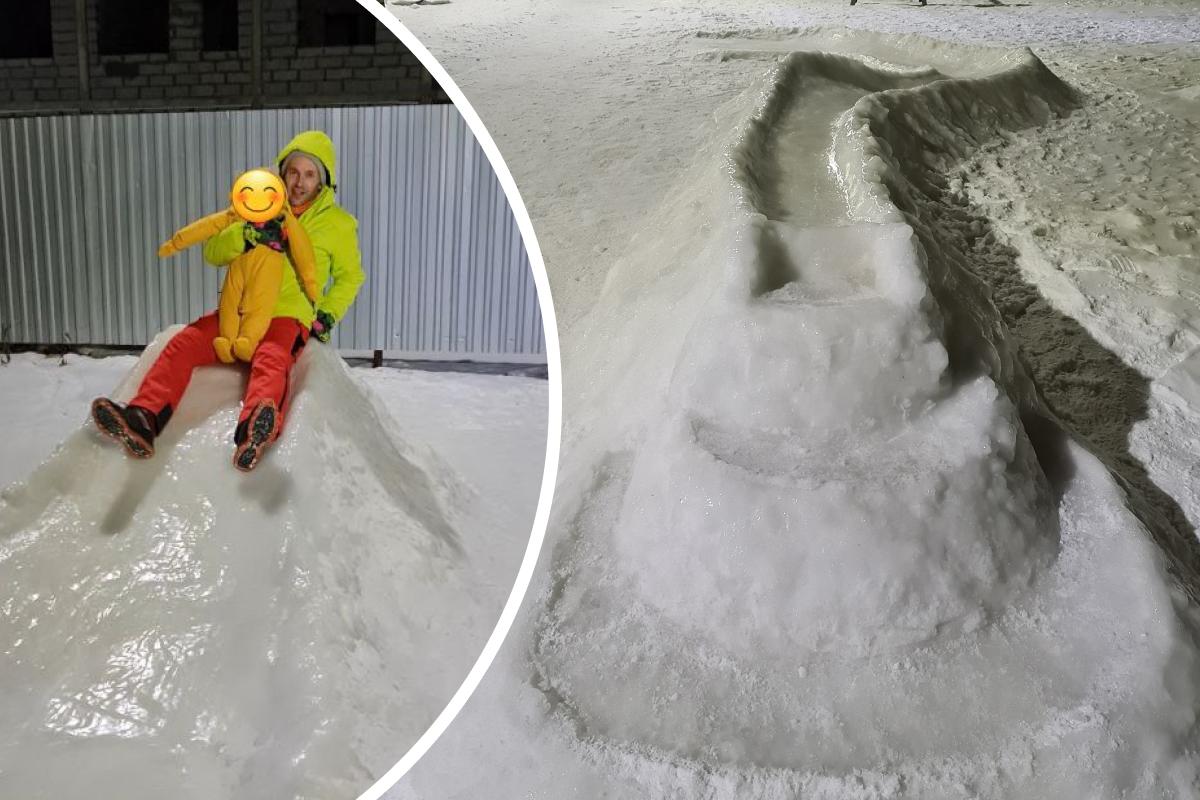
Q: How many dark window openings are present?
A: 4